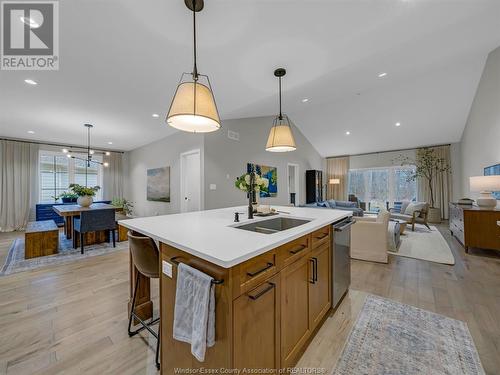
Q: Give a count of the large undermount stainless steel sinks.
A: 1